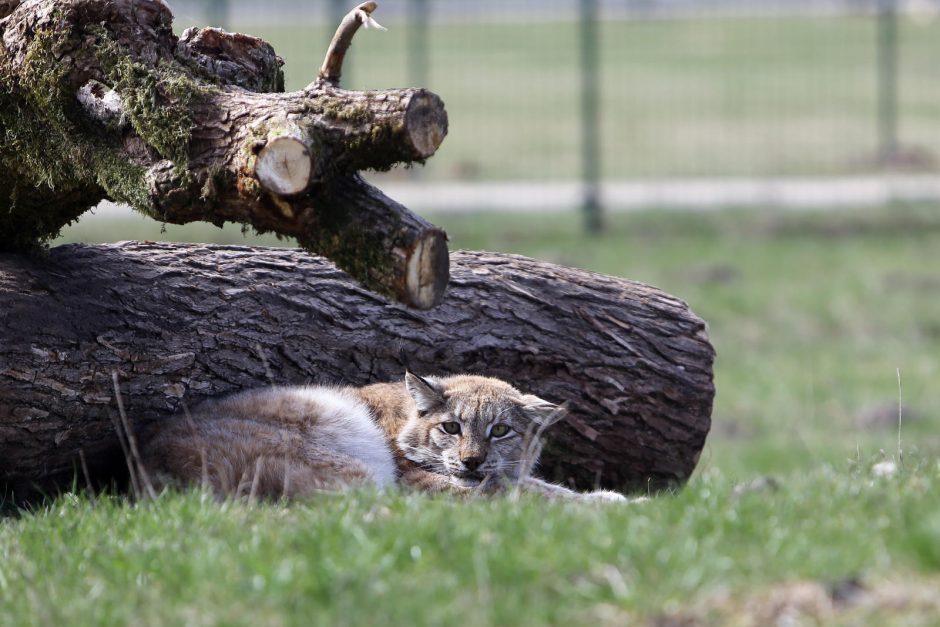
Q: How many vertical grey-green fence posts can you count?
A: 5